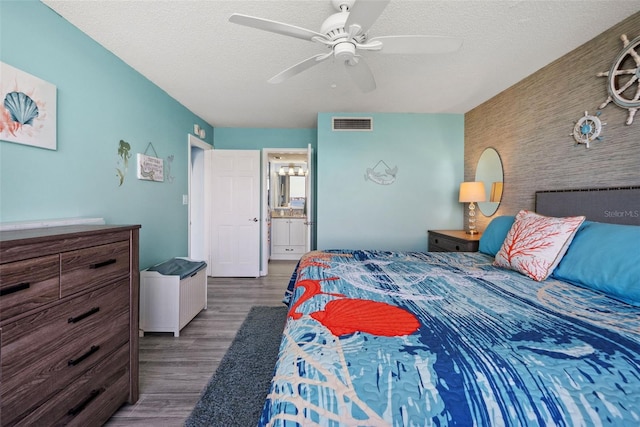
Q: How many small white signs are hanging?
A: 1